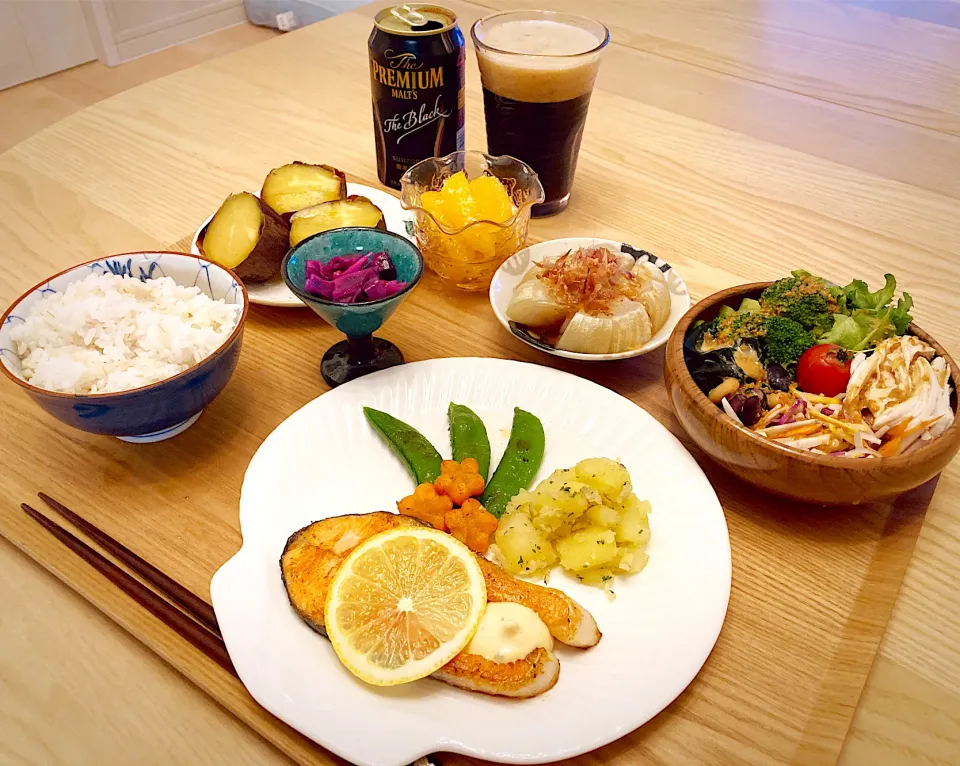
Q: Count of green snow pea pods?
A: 3